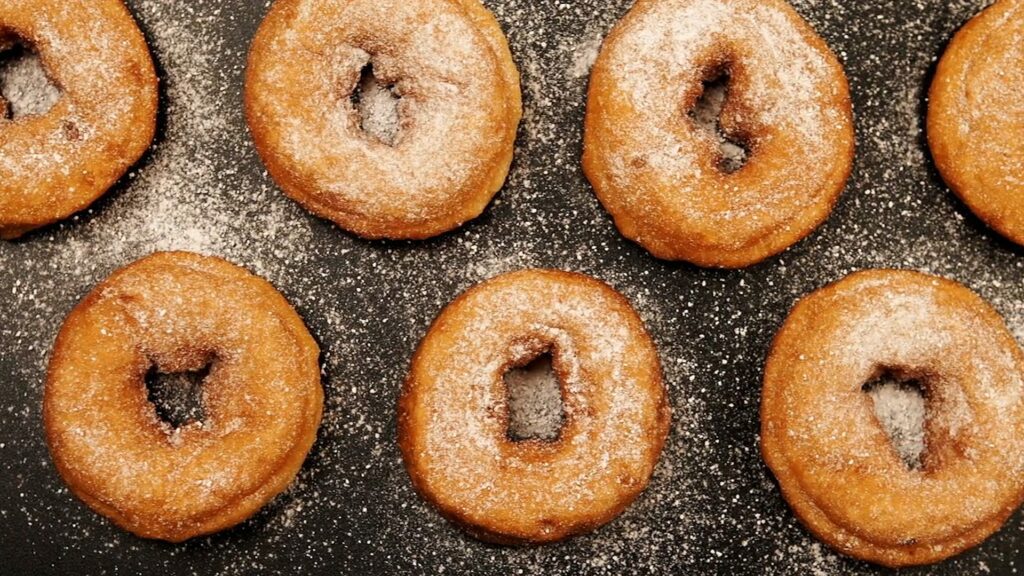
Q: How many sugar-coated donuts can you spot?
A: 7